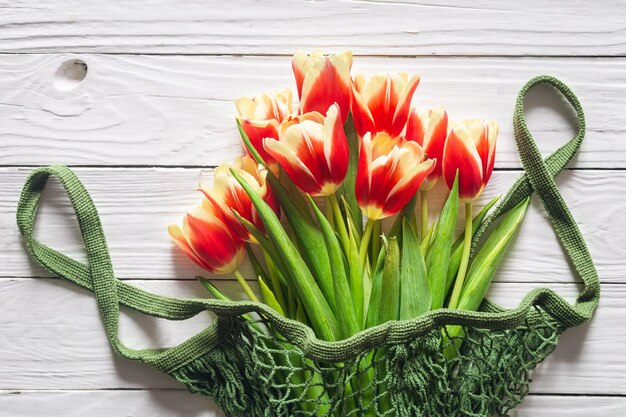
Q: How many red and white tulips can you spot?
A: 9